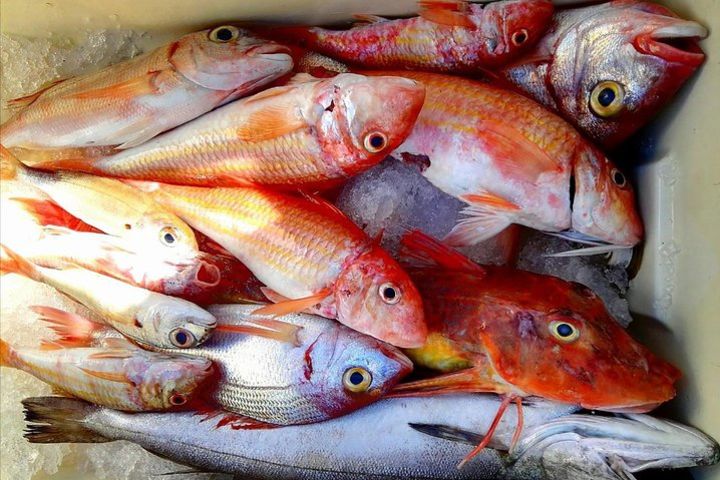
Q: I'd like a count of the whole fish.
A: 13